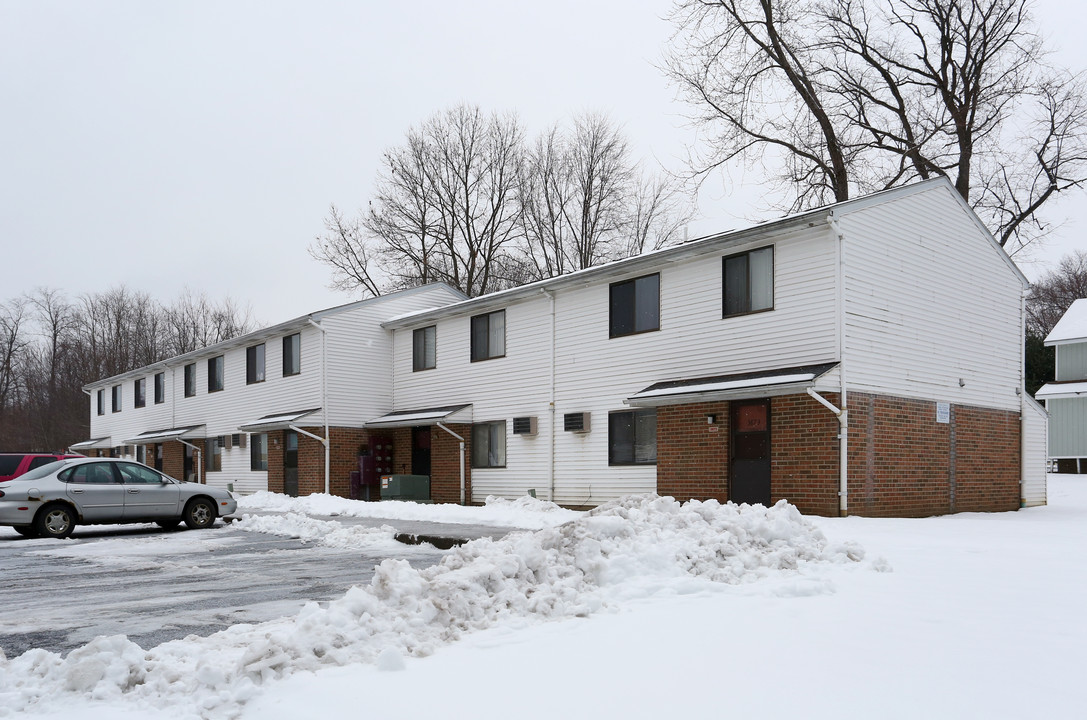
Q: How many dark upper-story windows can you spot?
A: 12